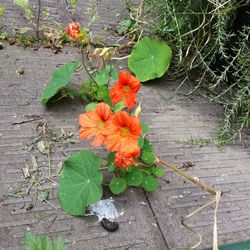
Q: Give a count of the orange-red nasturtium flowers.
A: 5